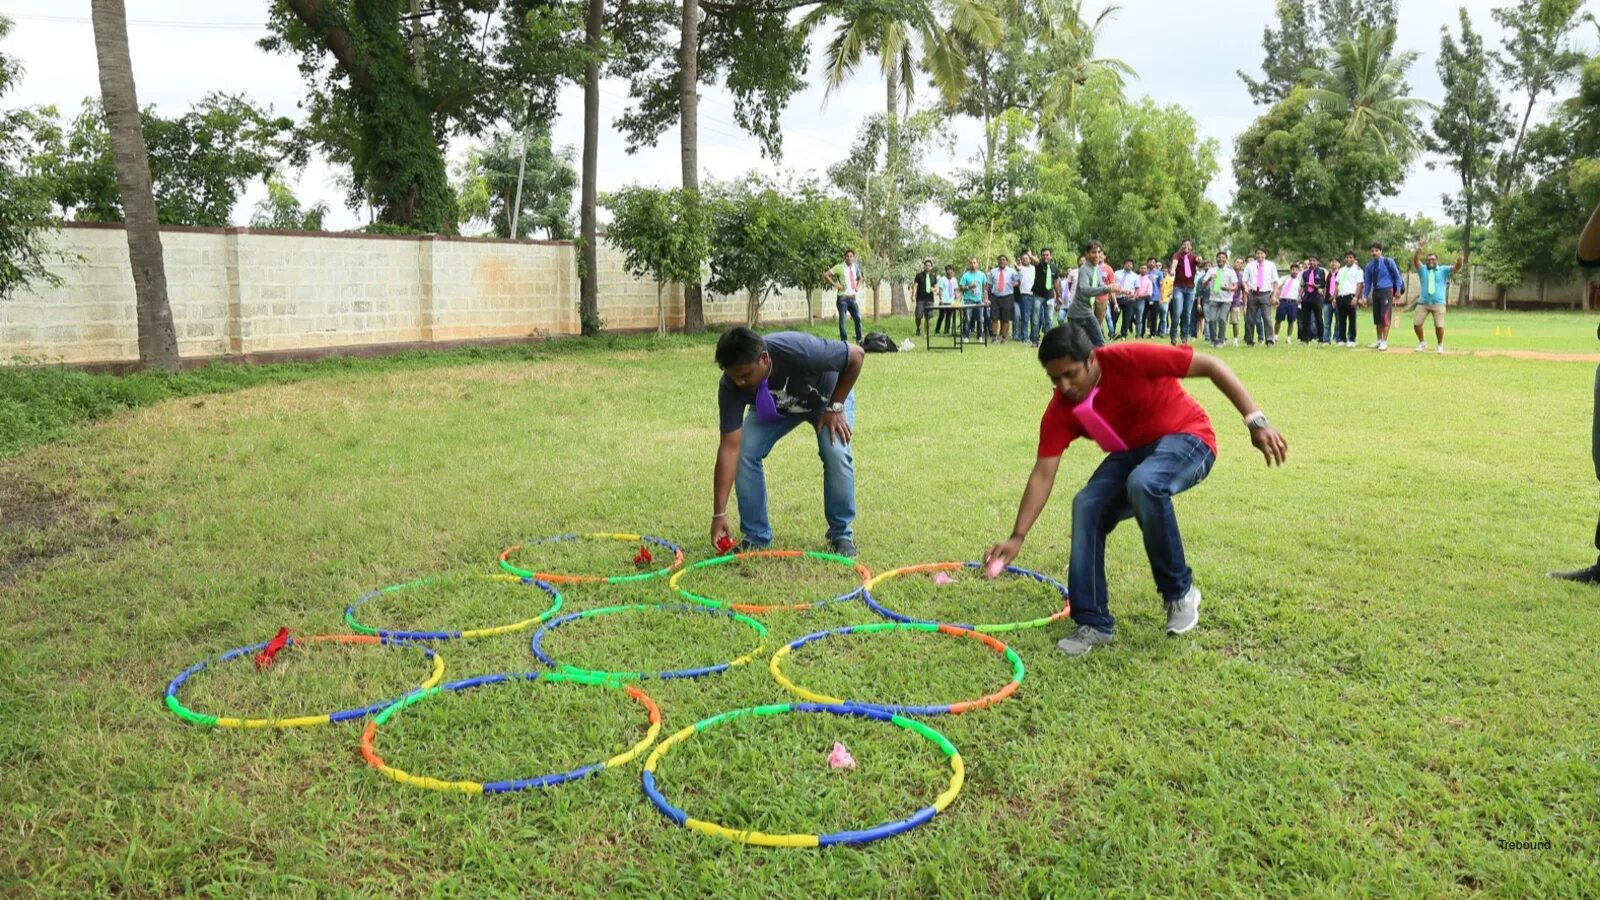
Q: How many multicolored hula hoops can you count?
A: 9